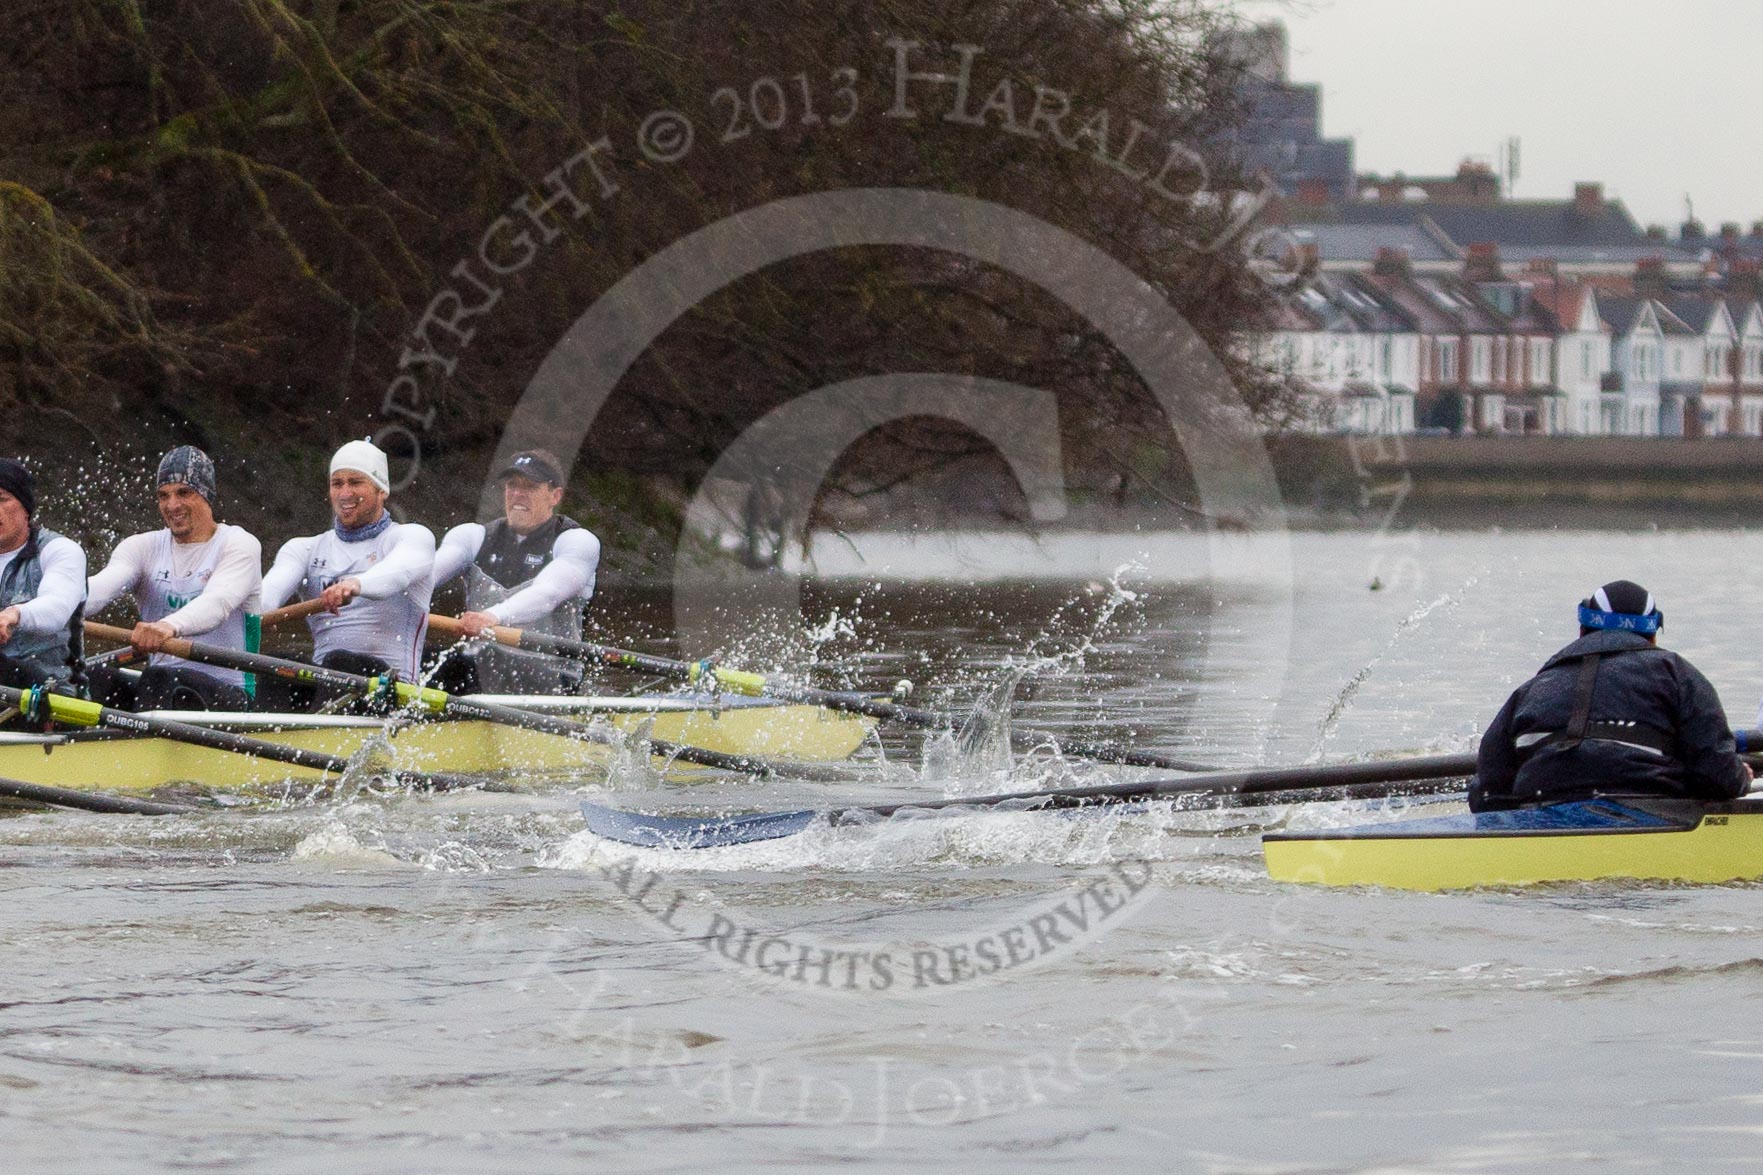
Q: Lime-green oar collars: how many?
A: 3